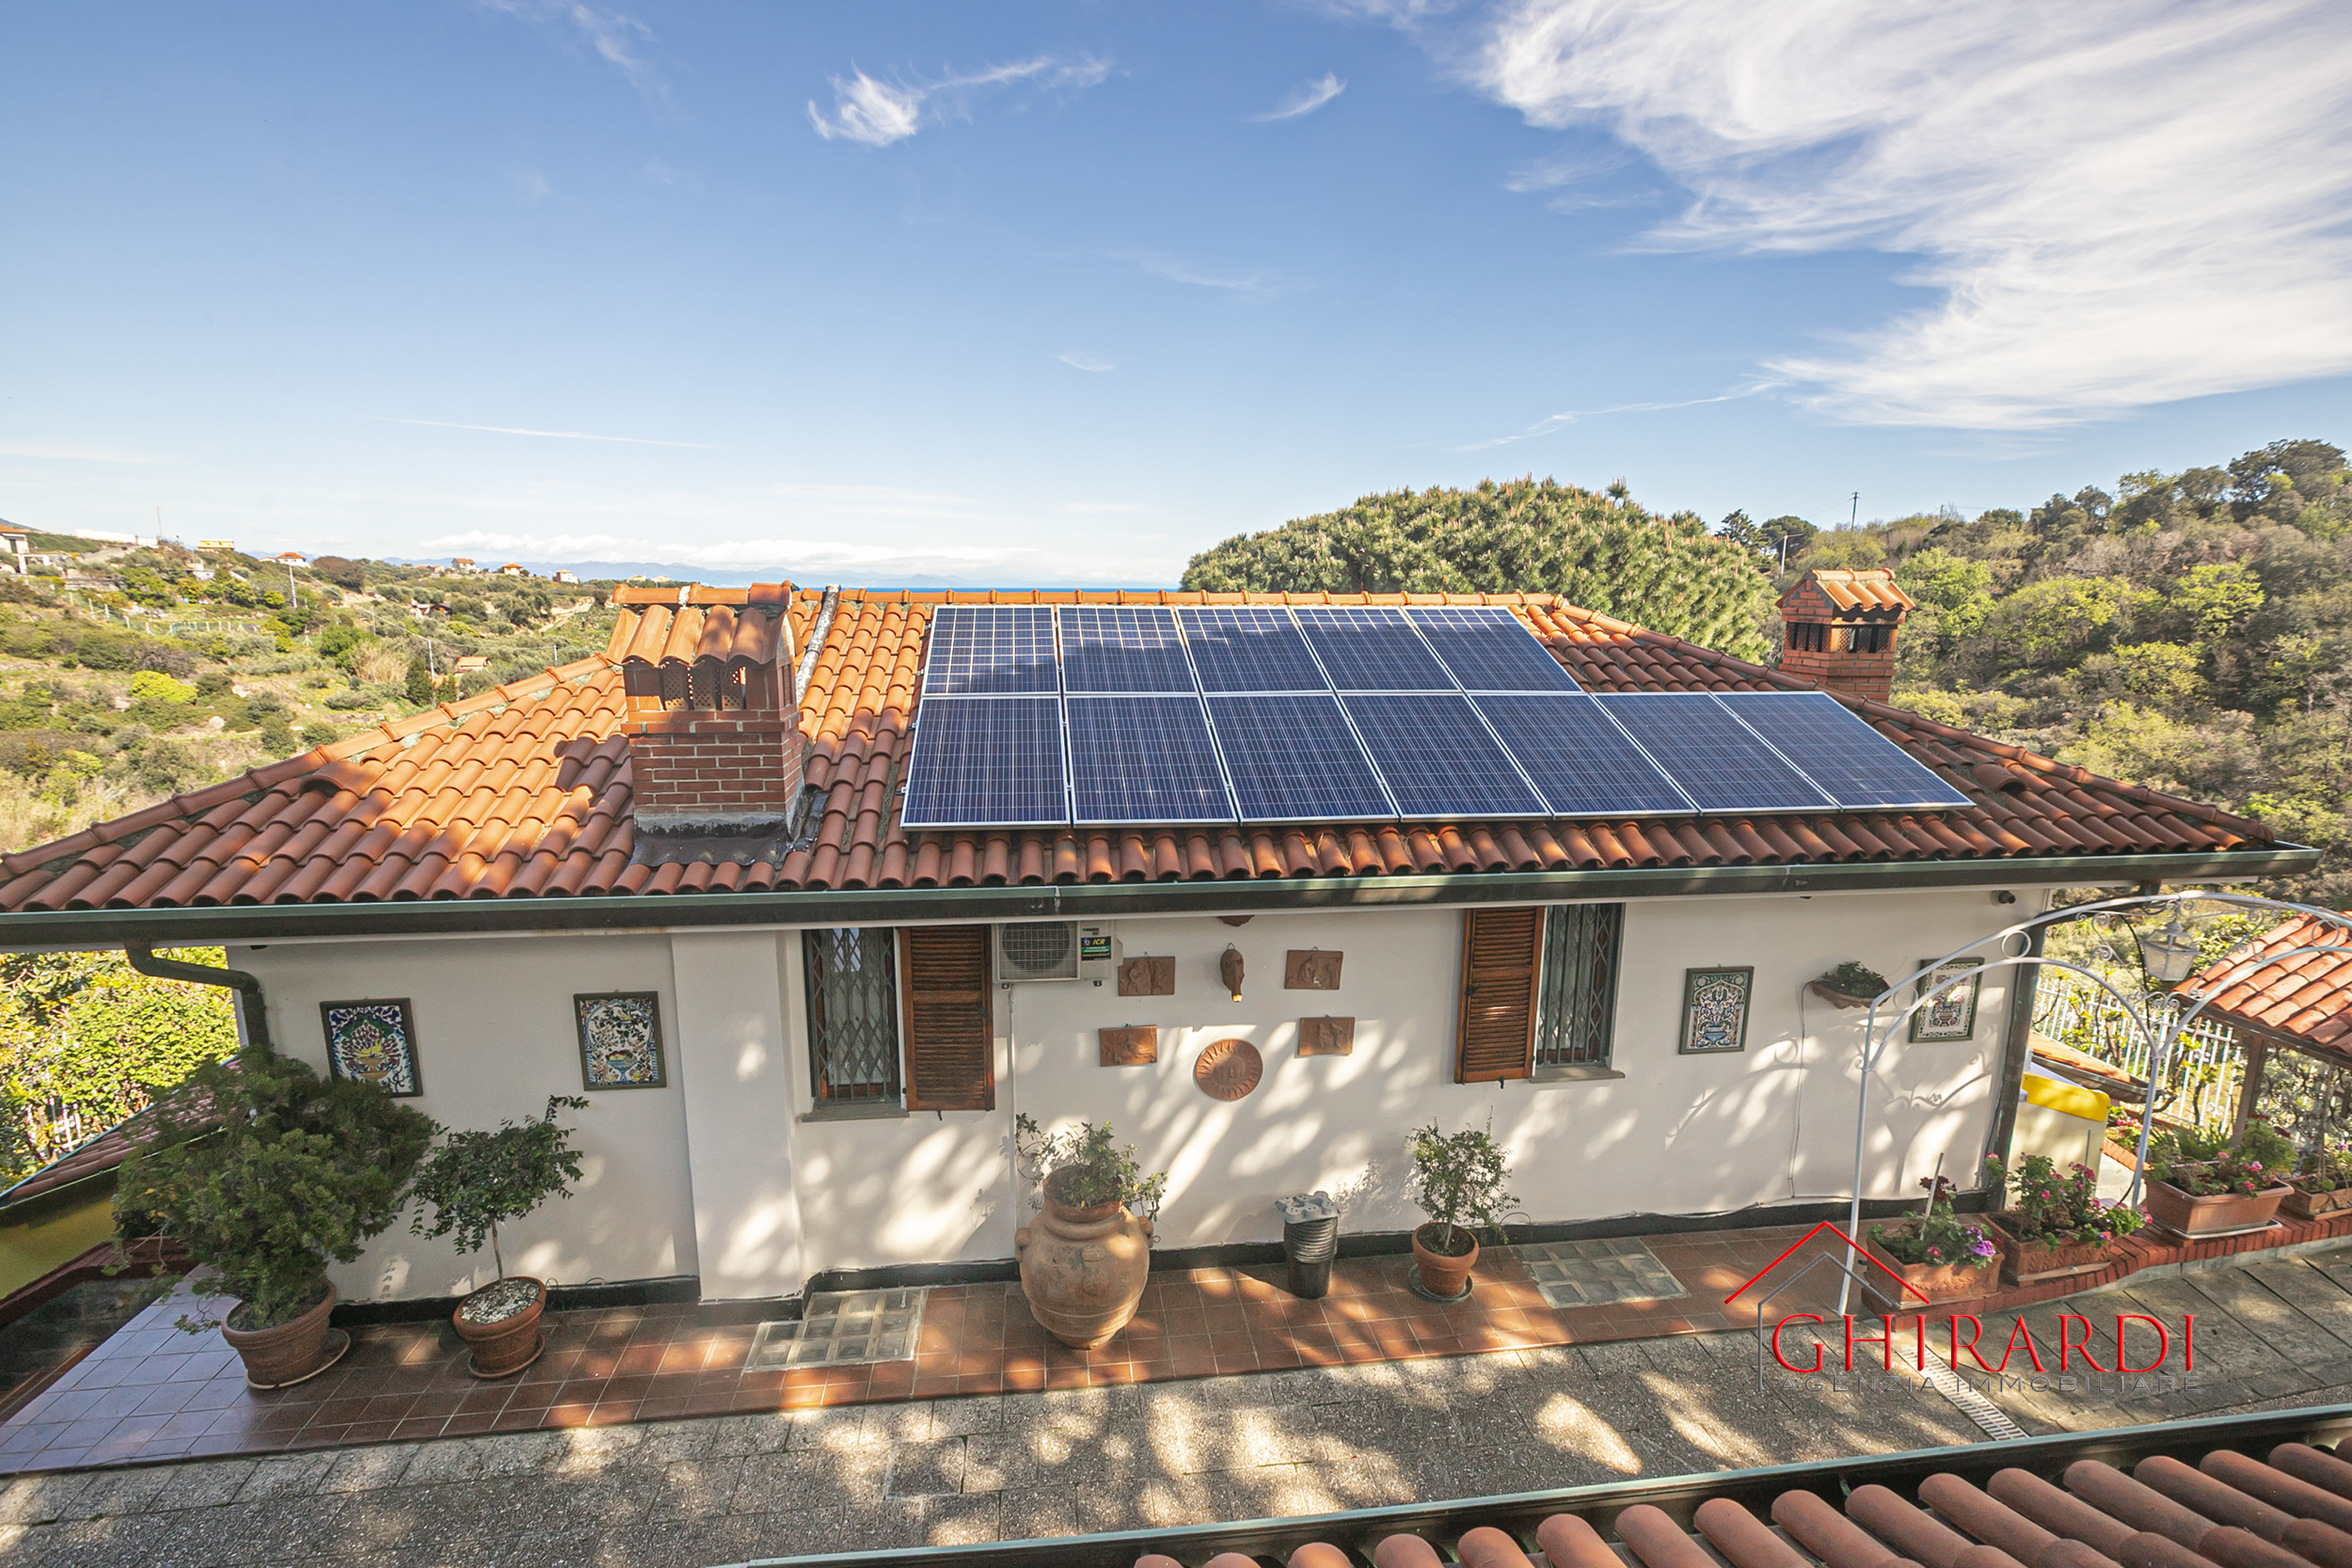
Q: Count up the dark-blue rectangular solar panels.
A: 12